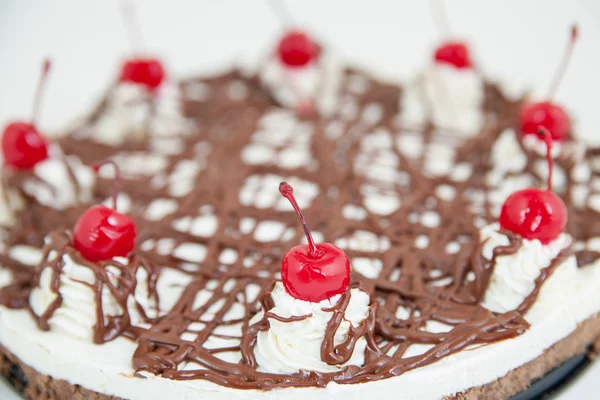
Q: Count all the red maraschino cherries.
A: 8